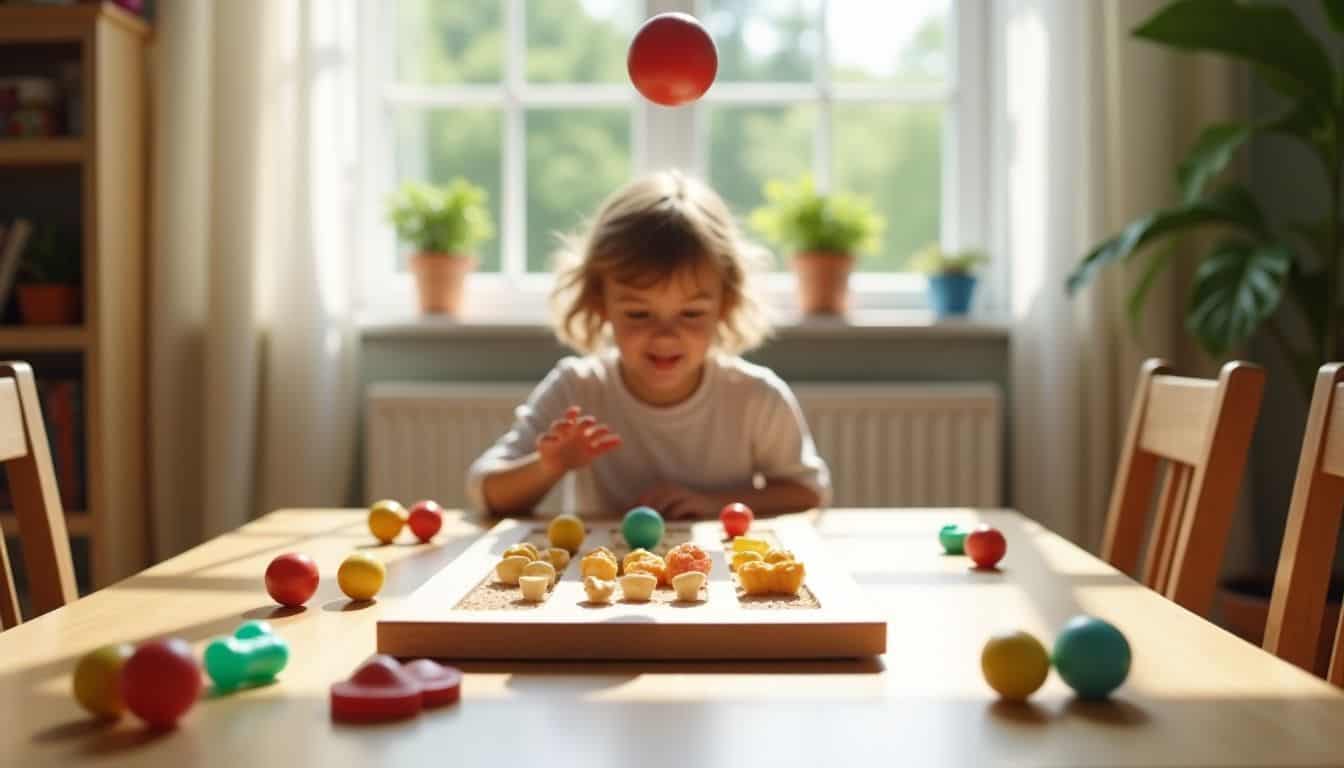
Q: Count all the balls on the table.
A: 12